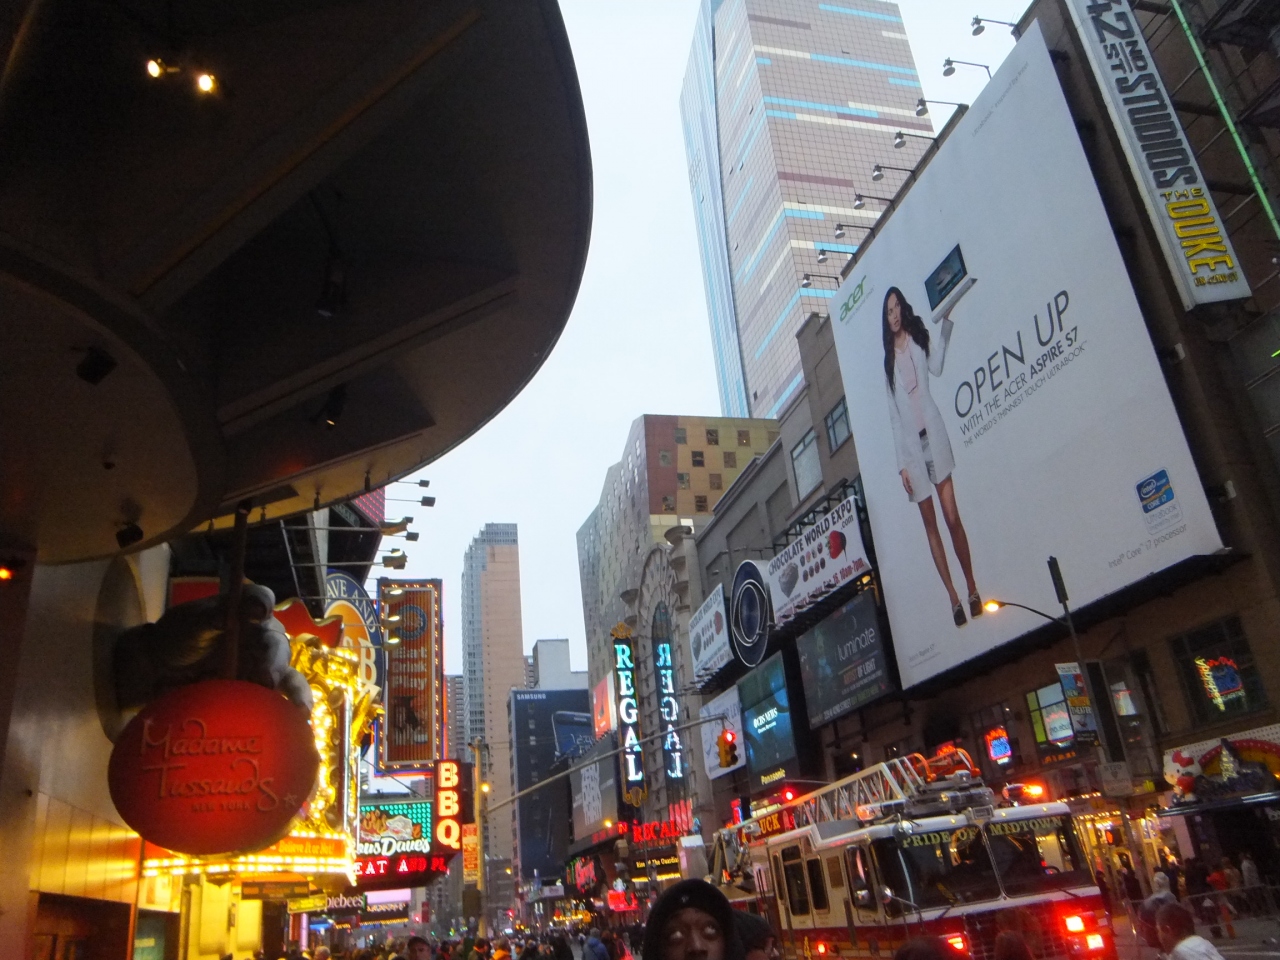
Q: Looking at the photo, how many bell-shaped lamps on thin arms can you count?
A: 9